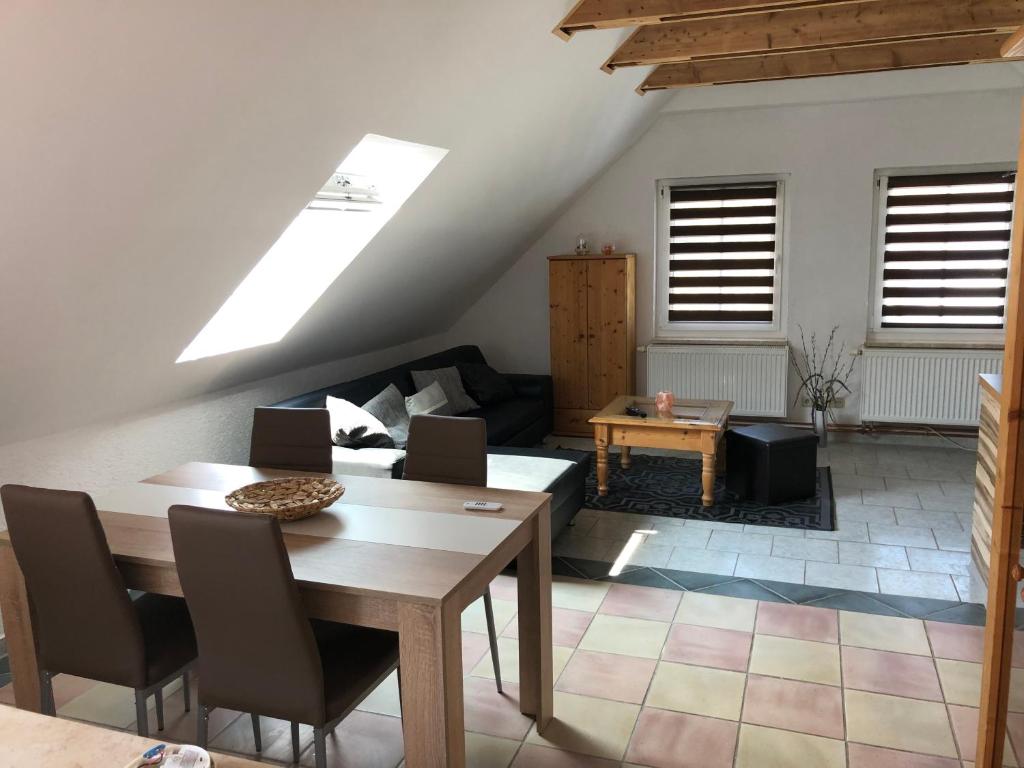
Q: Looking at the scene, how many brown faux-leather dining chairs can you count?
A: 4